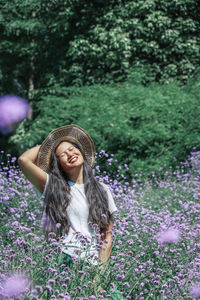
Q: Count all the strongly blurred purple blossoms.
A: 4